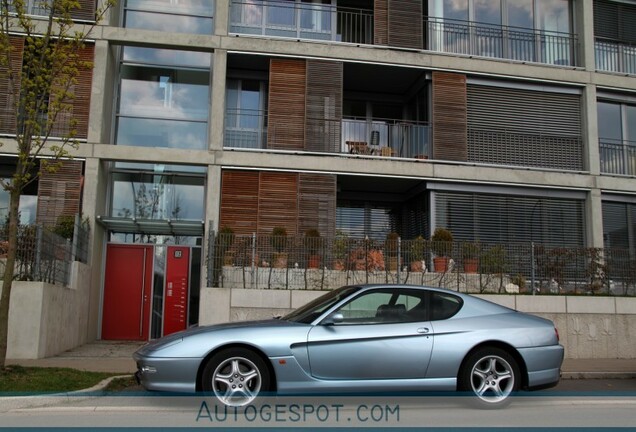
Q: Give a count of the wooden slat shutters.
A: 12